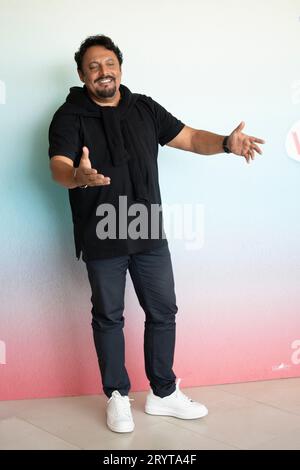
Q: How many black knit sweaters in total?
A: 1